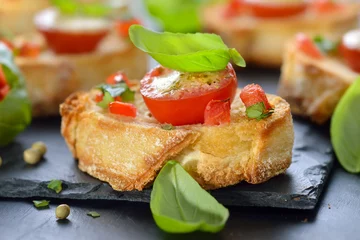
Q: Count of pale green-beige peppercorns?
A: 3